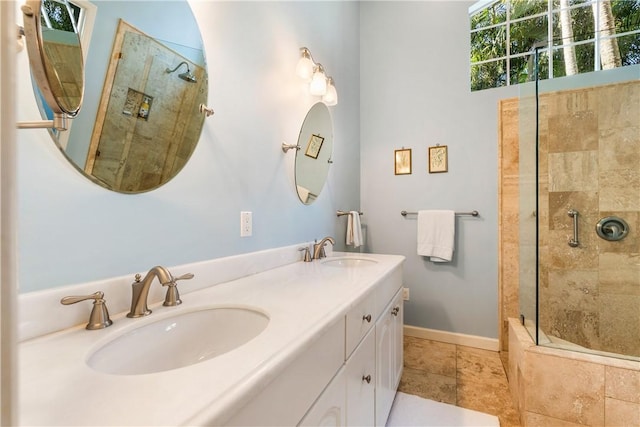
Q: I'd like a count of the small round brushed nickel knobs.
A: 4